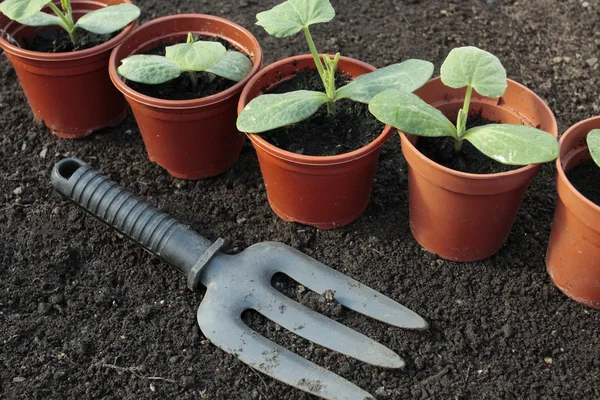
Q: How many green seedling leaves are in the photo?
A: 13